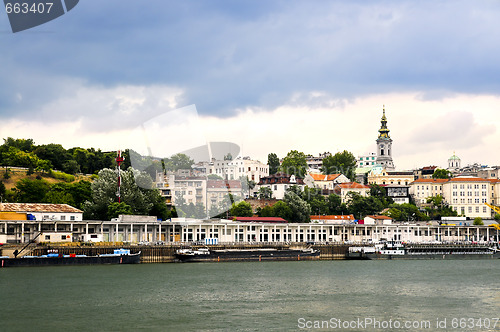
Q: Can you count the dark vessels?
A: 3